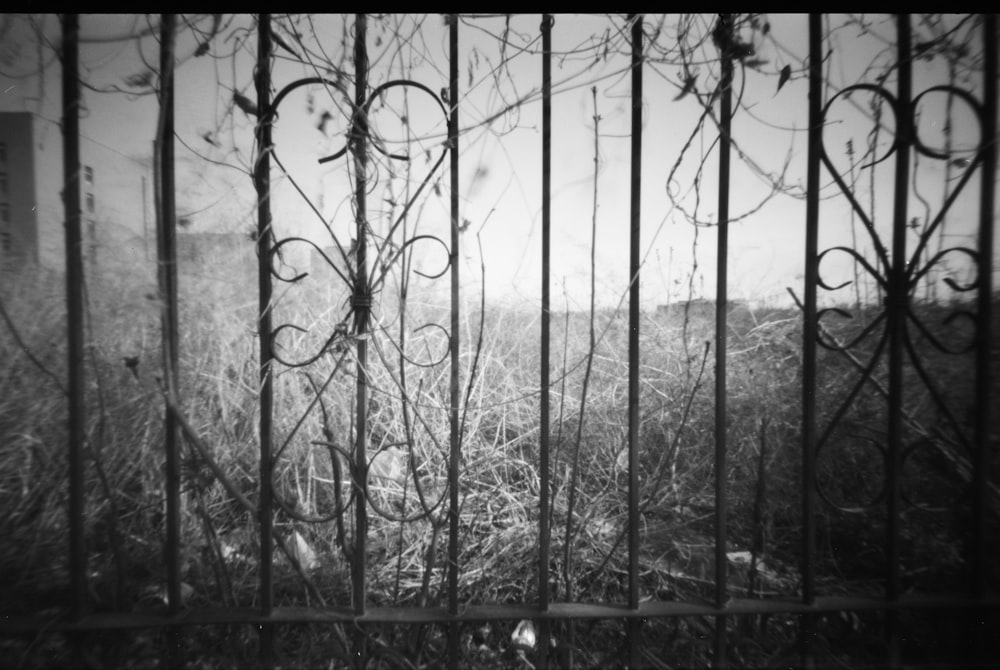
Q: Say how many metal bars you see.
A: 11